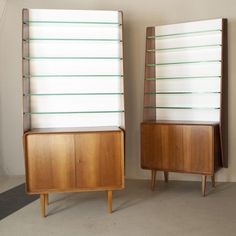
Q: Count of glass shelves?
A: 12